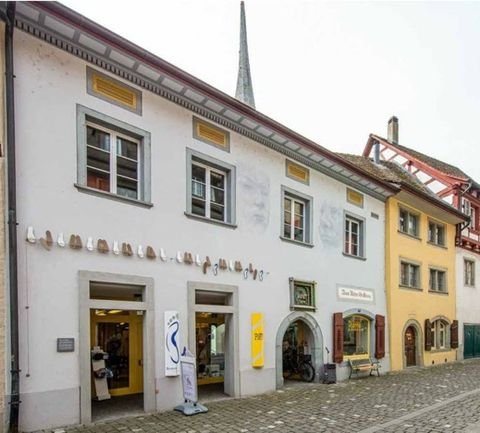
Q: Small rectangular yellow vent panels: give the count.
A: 4